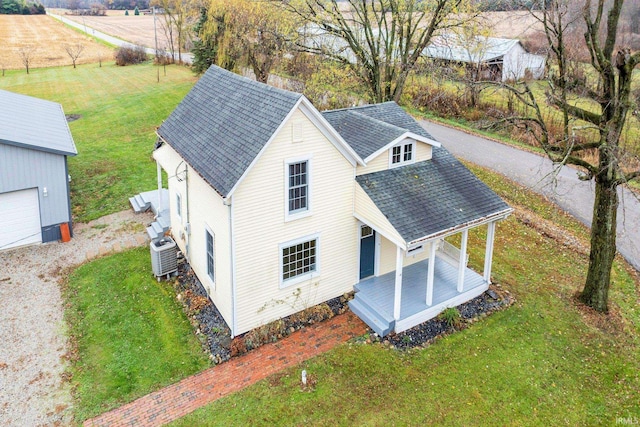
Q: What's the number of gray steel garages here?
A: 1